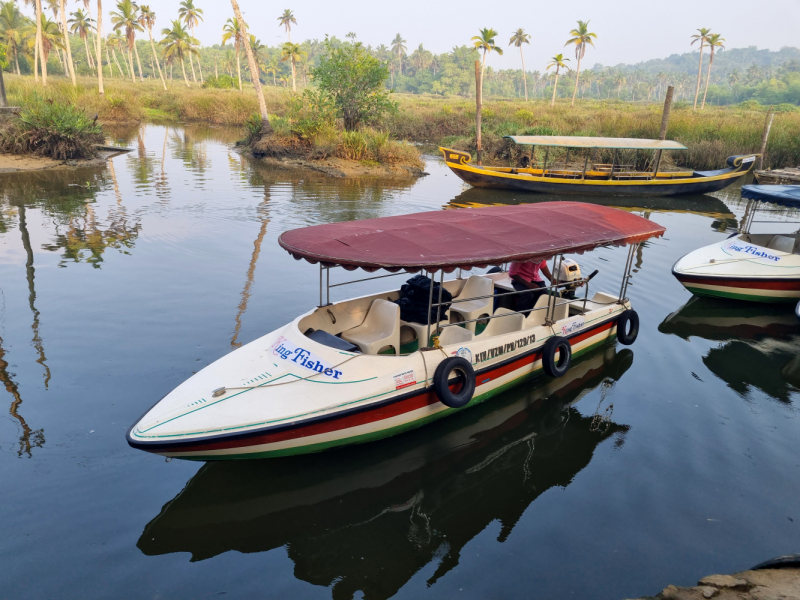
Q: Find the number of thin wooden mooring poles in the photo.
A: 3